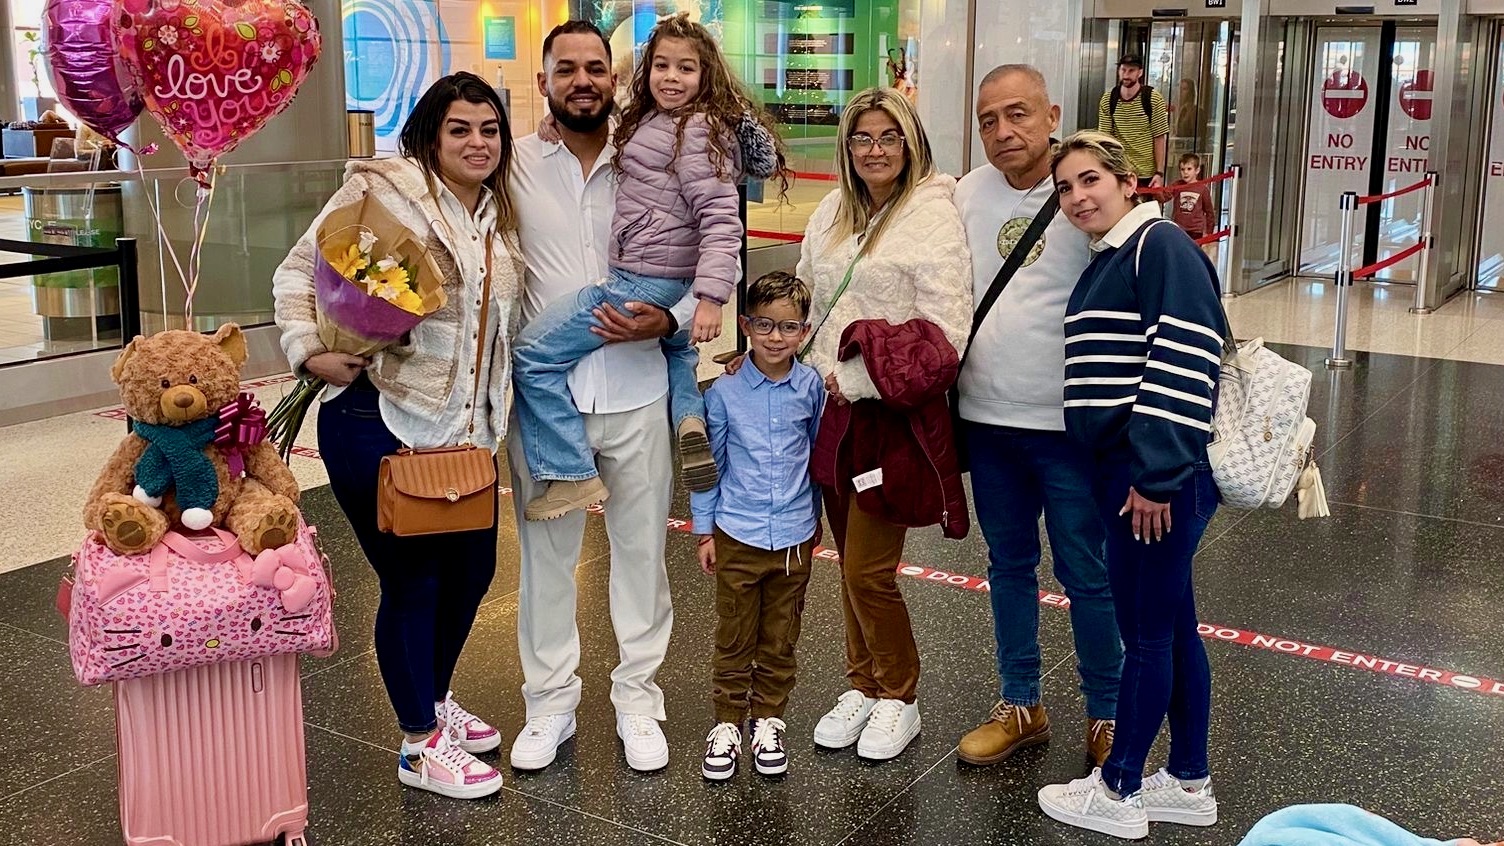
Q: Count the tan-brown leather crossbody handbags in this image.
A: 1